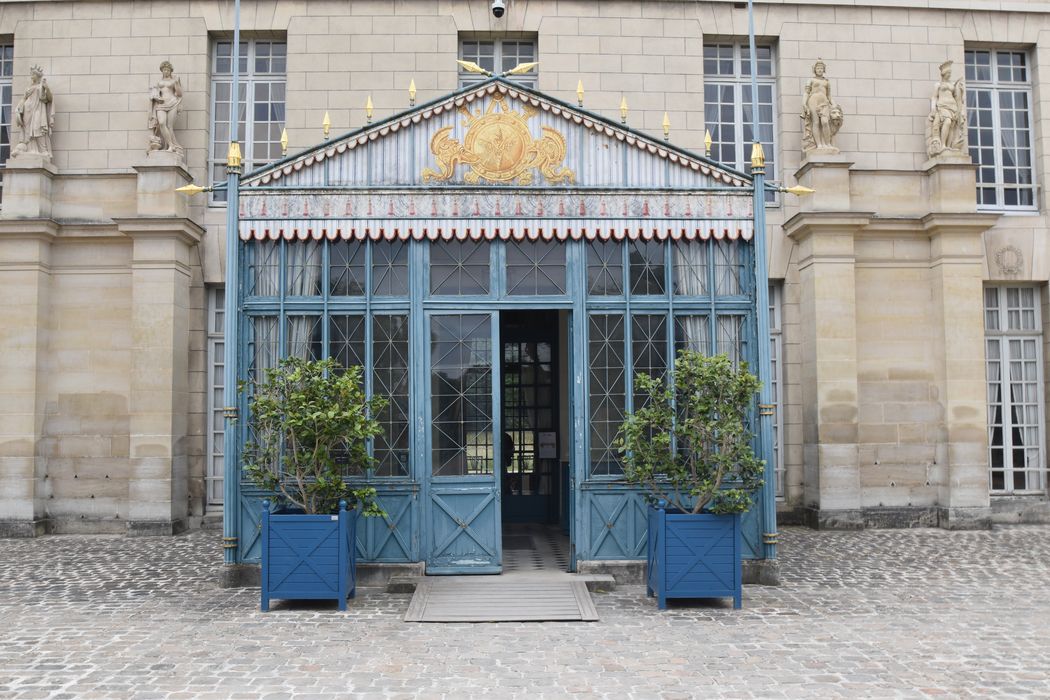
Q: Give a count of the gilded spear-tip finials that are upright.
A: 8